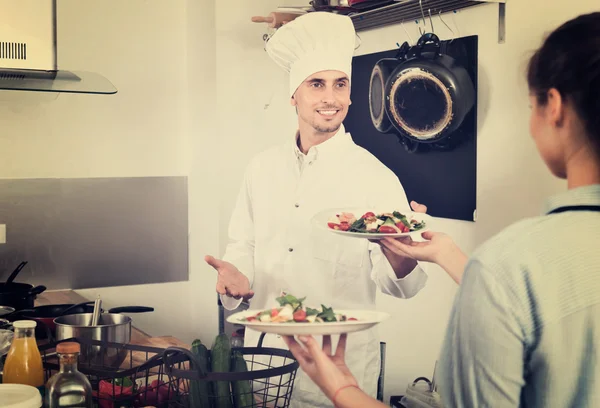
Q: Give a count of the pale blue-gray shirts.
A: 1